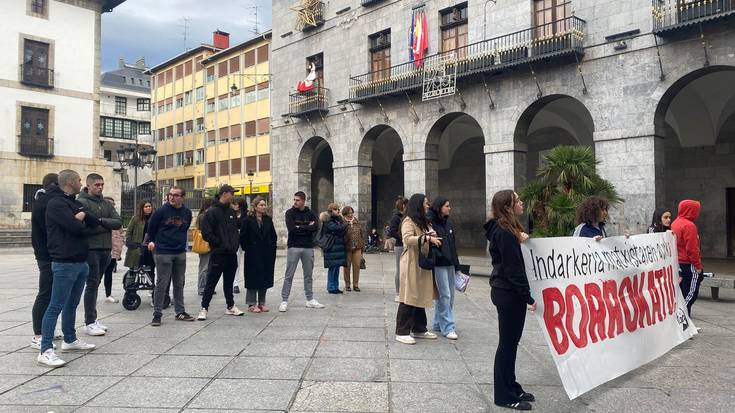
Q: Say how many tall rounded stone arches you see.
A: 5